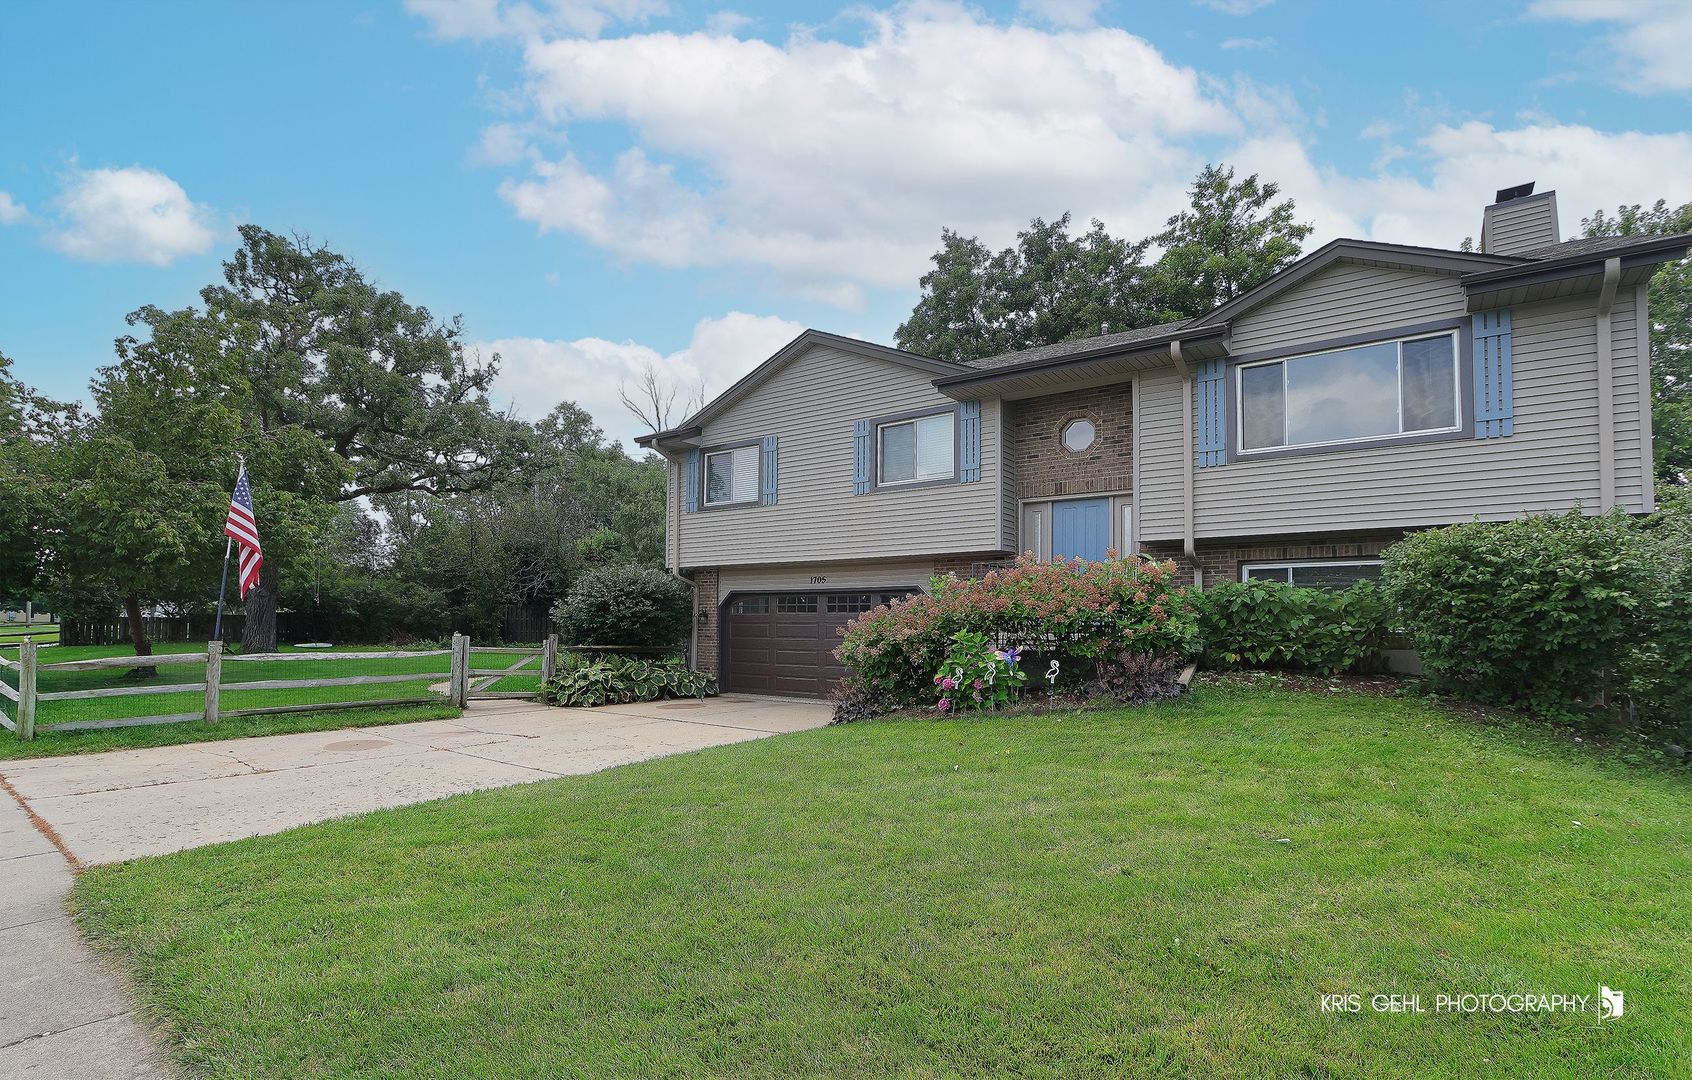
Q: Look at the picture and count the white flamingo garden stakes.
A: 3